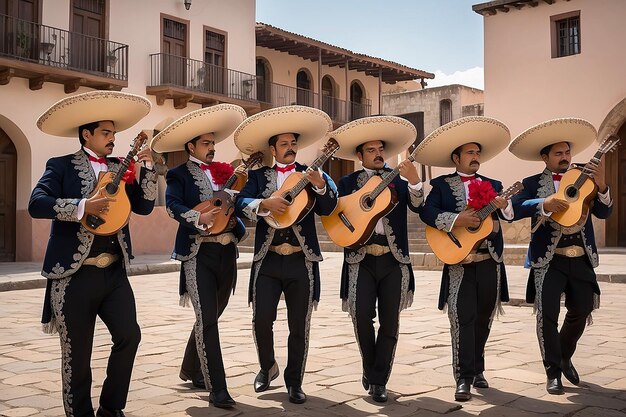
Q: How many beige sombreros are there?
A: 6